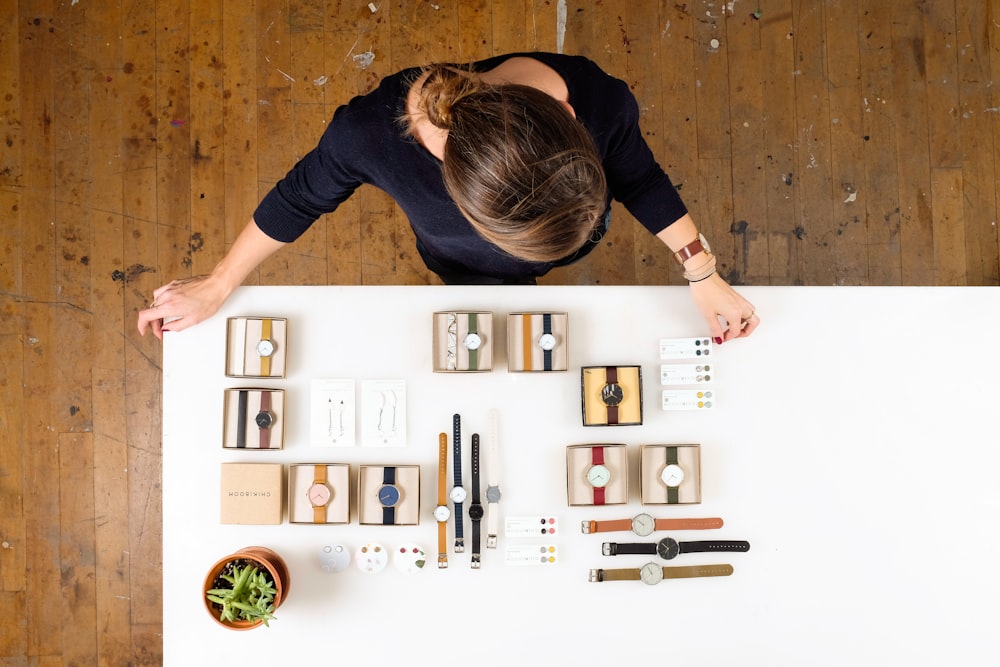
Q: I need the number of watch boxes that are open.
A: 9